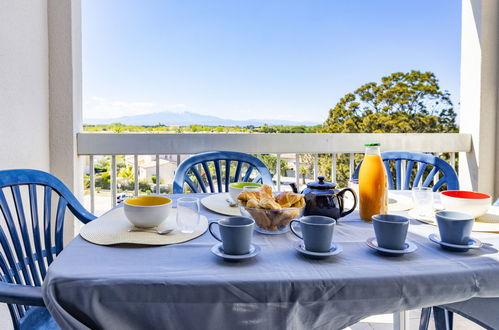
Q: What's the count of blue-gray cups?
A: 4